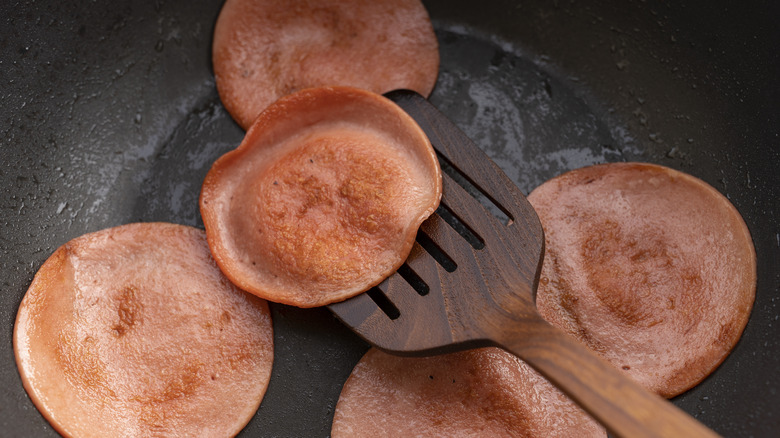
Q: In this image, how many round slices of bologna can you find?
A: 5